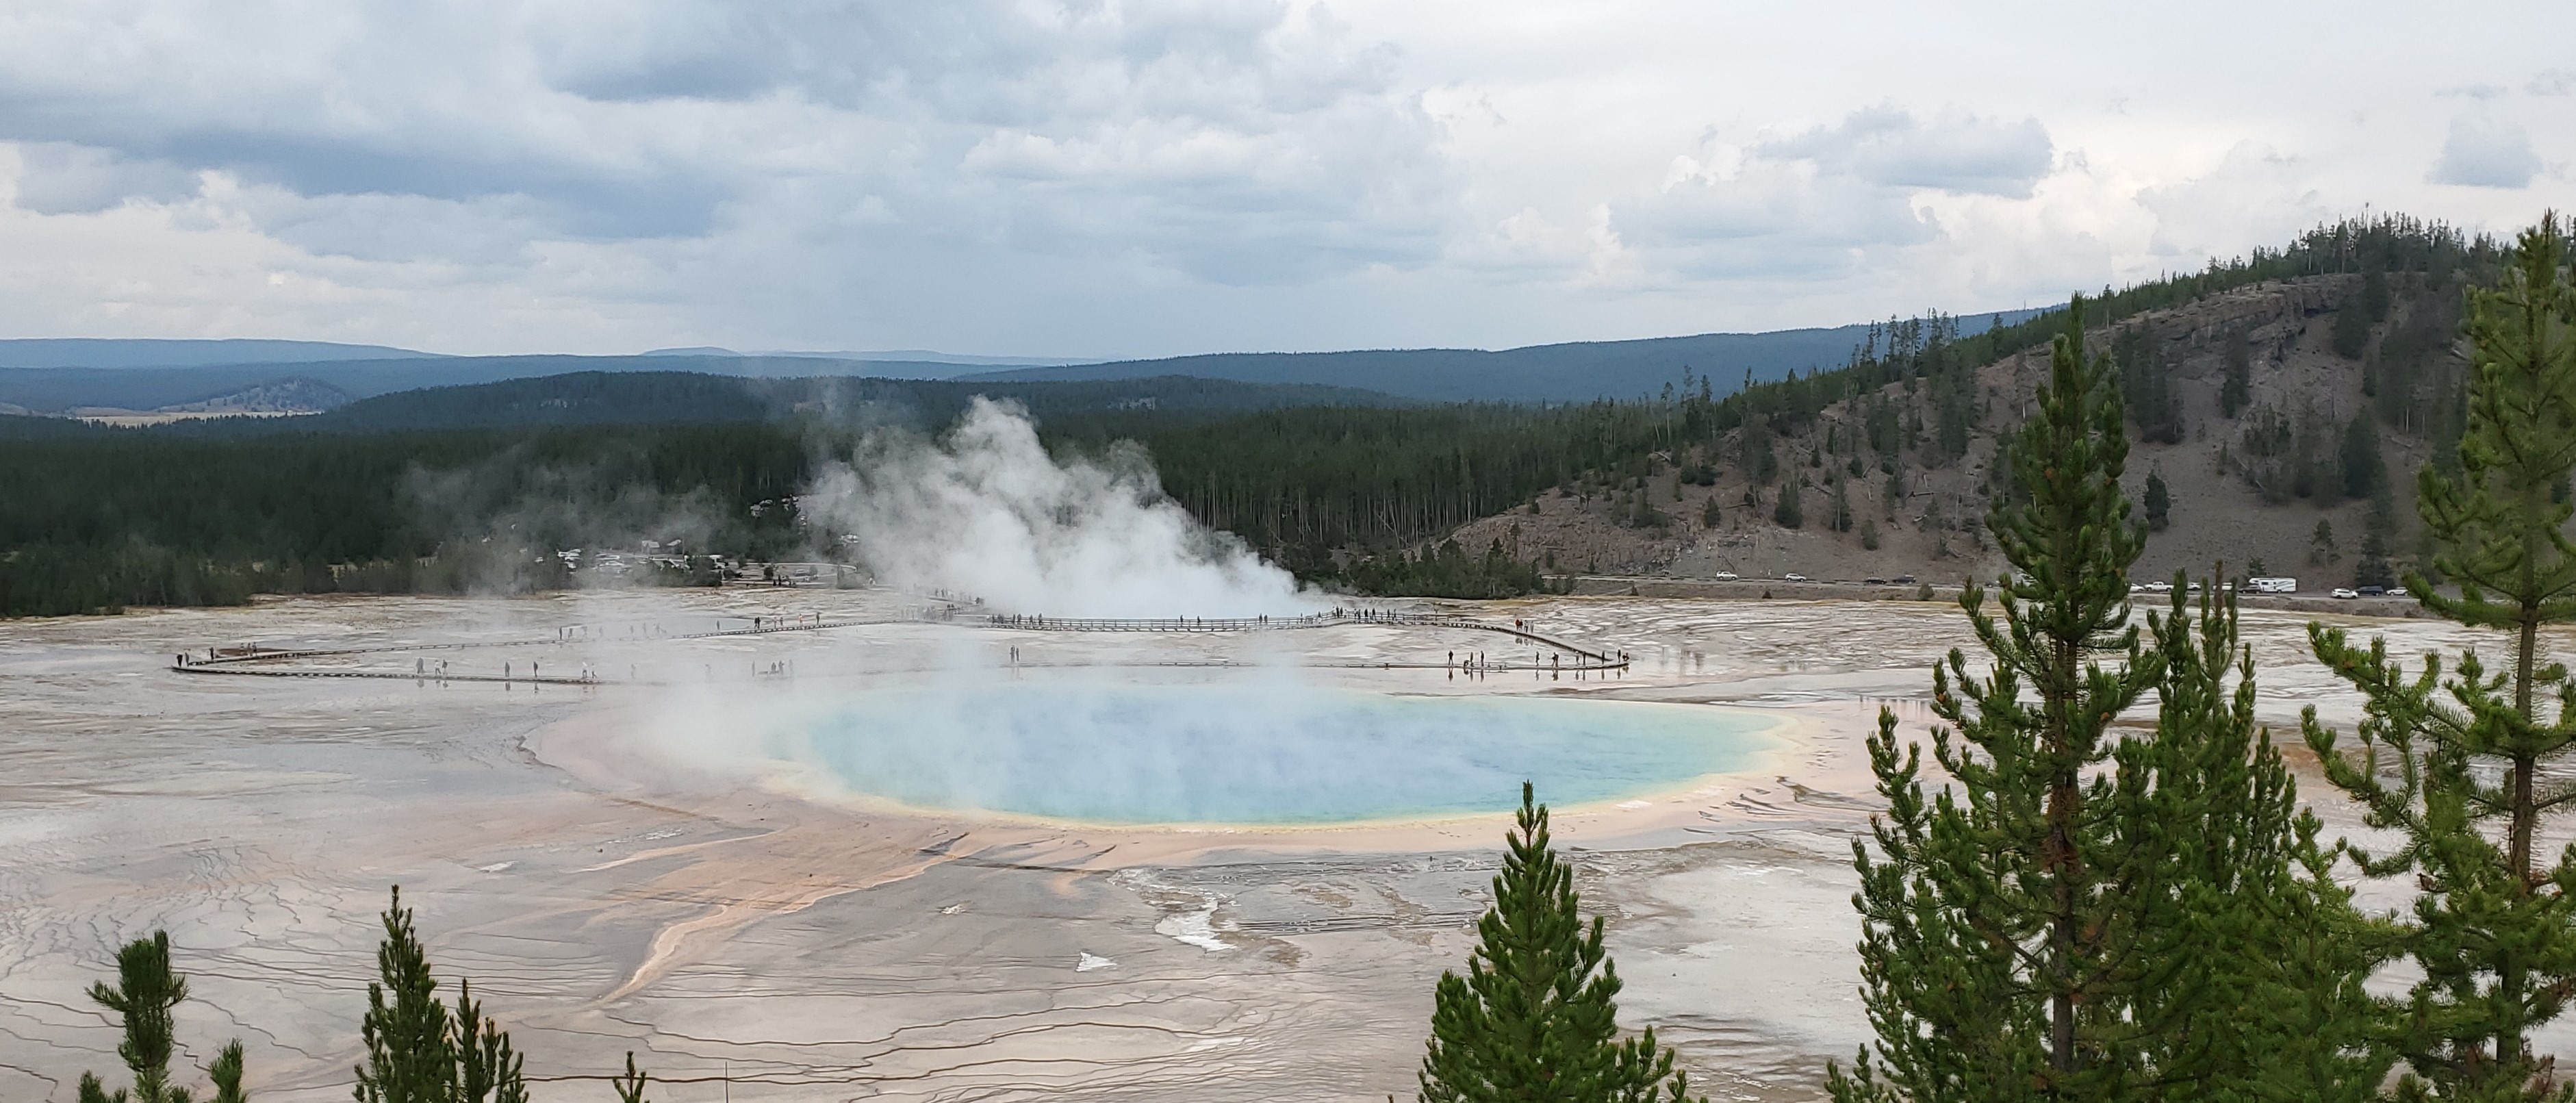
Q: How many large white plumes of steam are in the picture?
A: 1